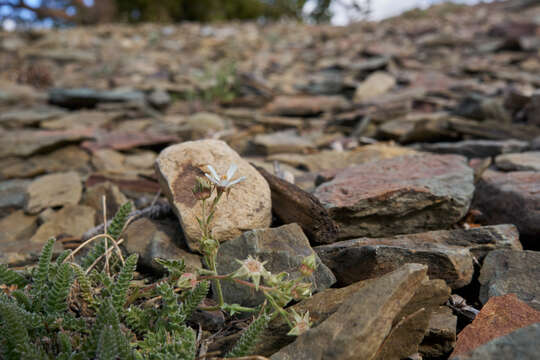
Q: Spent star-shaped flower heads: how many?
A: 2